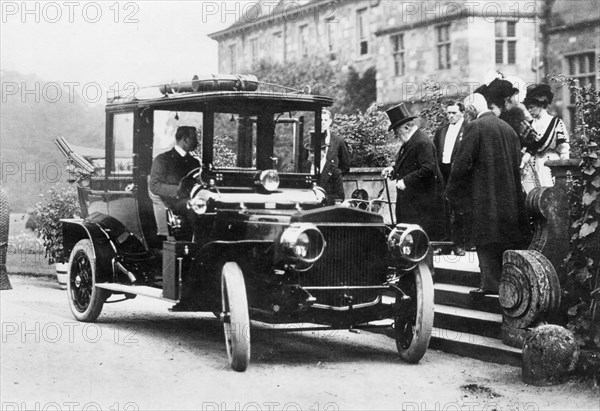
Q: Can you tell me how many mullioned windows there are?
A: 4